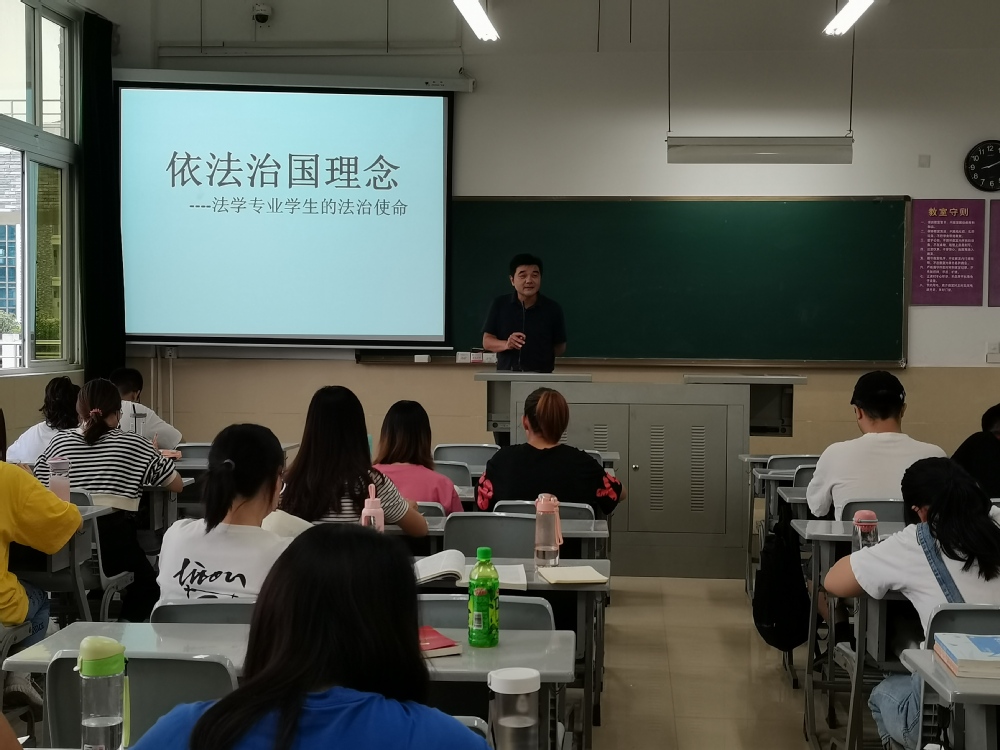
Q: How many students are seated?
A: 12